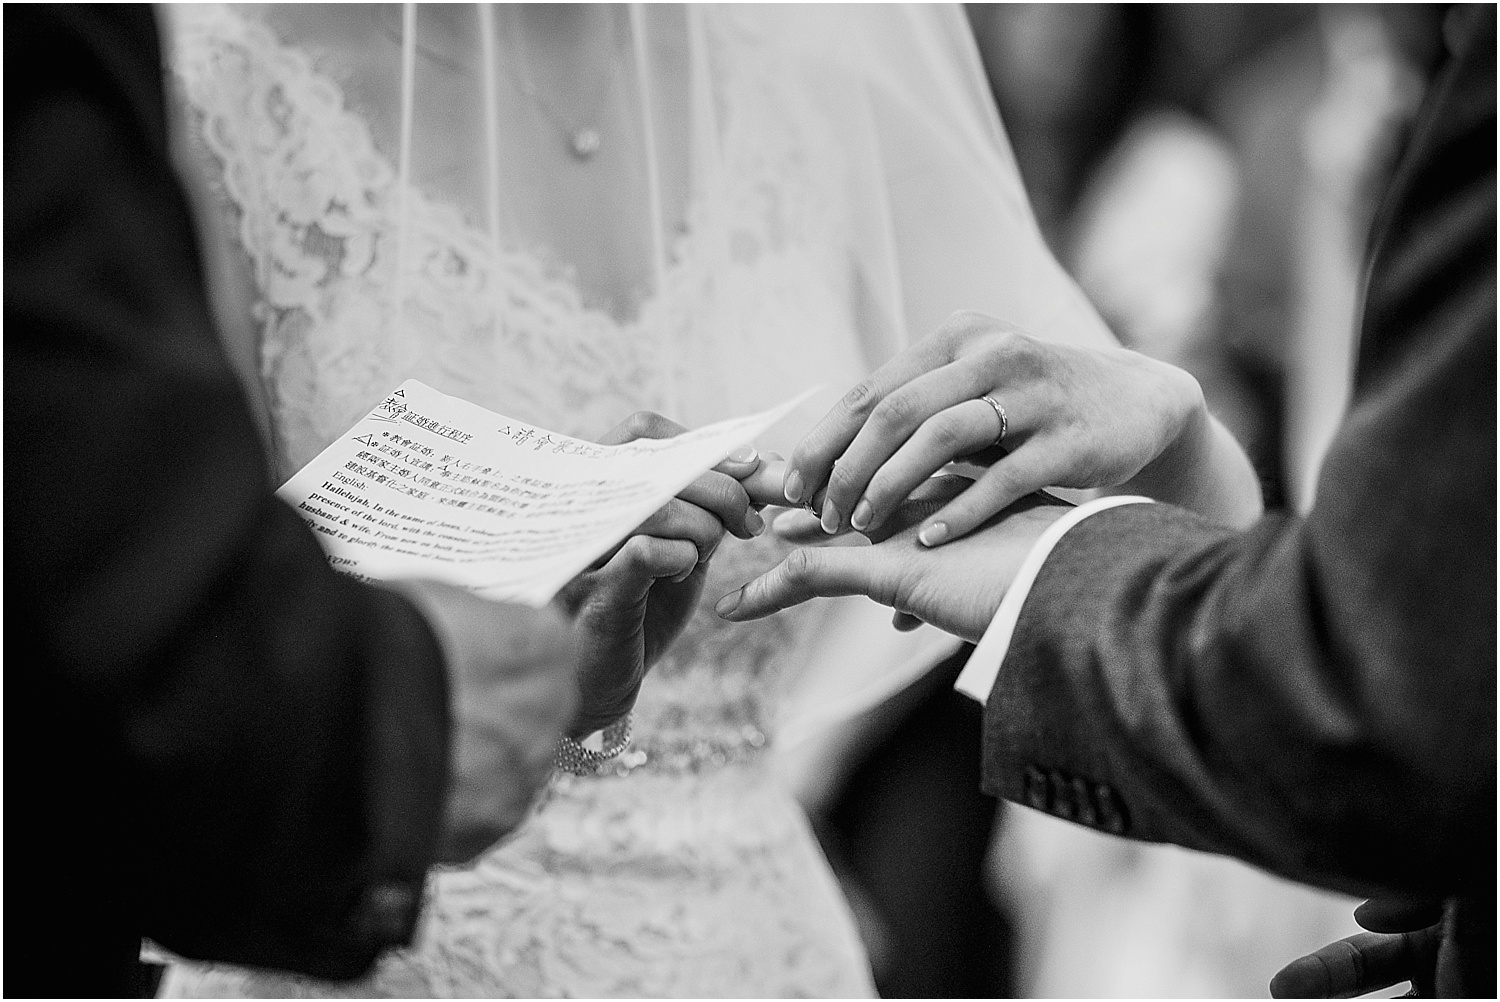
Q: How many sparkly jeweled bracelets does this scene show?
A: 1